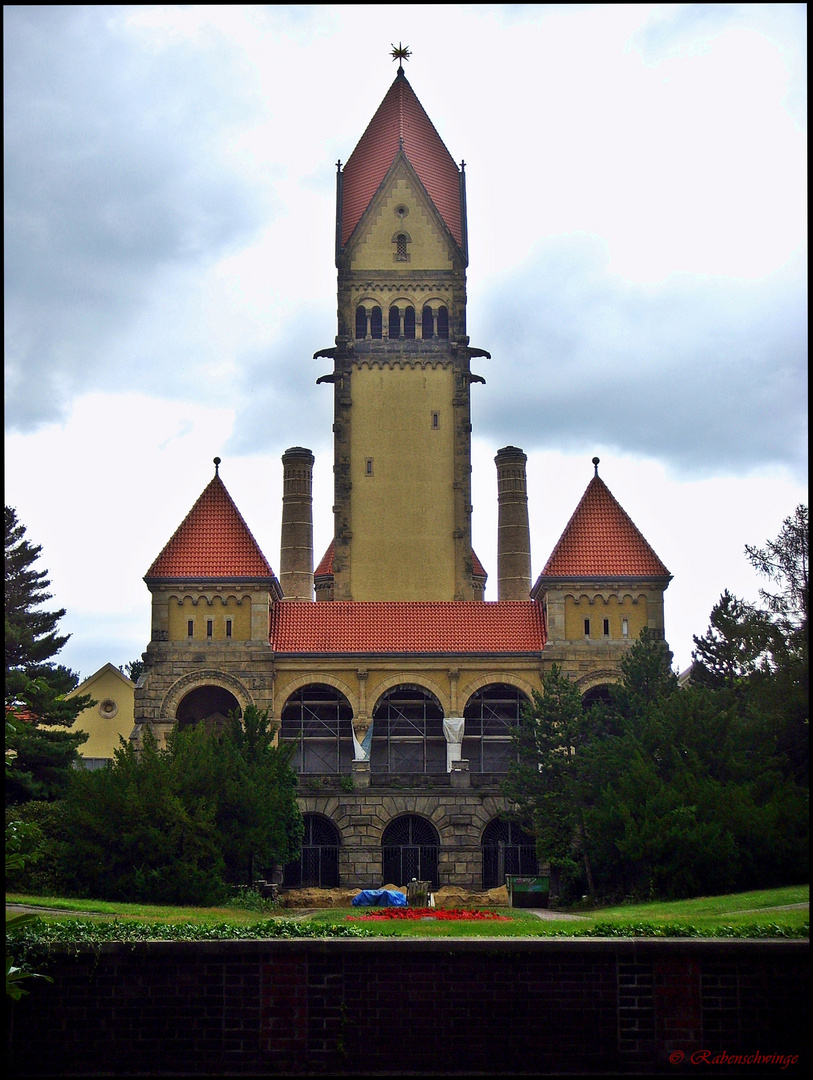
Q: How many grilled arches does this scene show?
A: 3